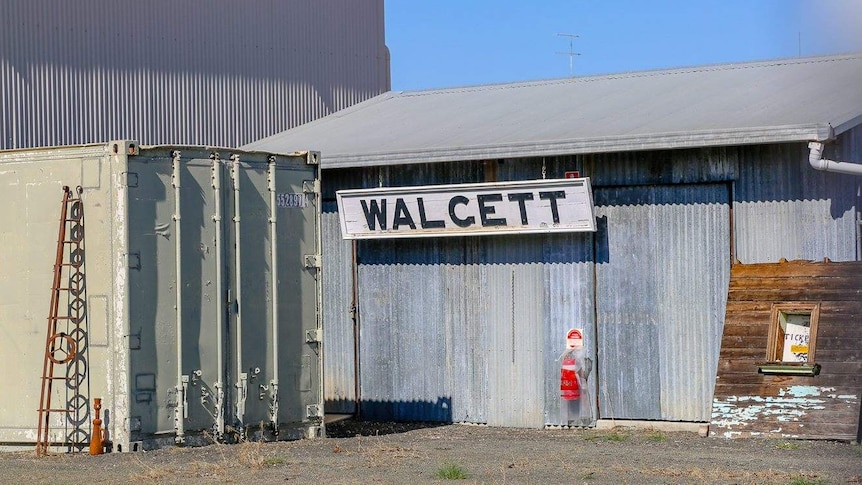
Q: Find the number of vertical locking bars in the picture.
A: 4